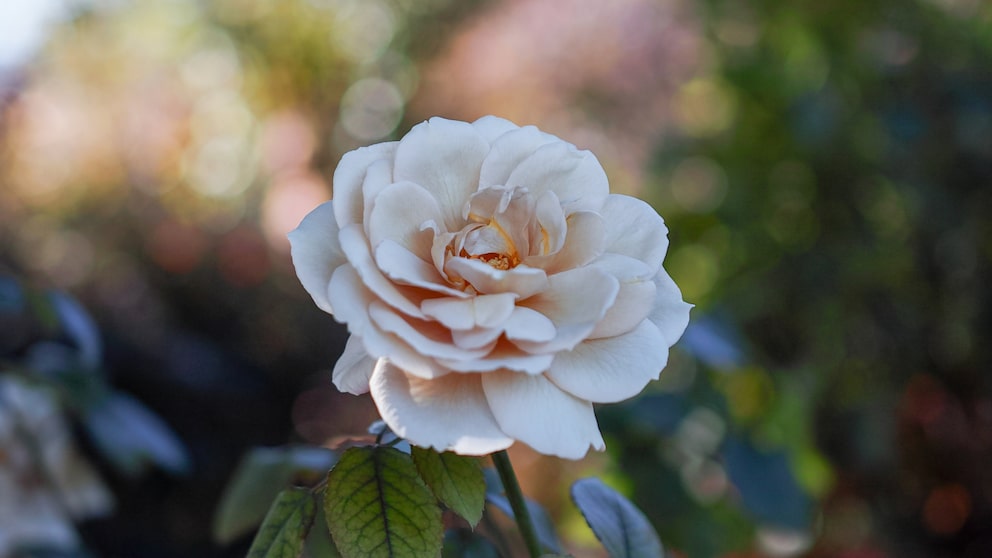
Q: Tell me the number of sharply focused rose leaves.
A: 3